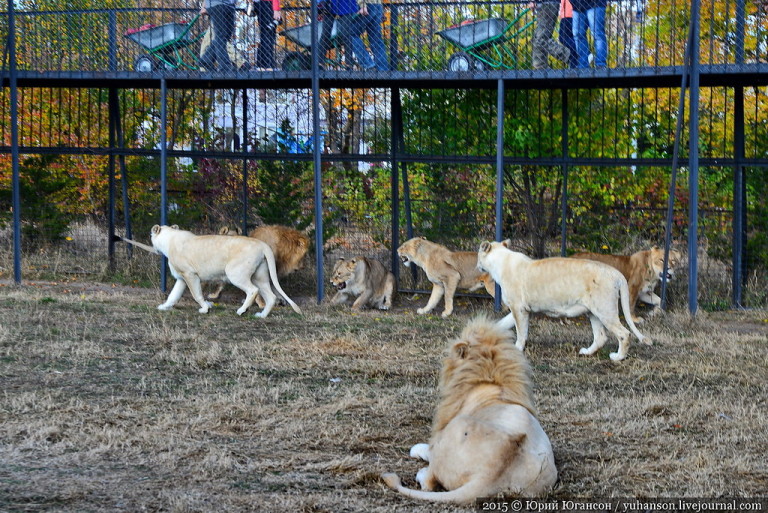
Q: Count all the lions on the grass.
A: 7